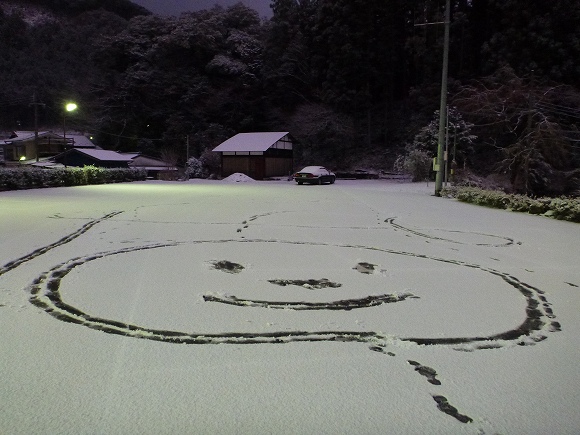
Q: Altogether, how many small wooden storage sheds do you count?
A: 1